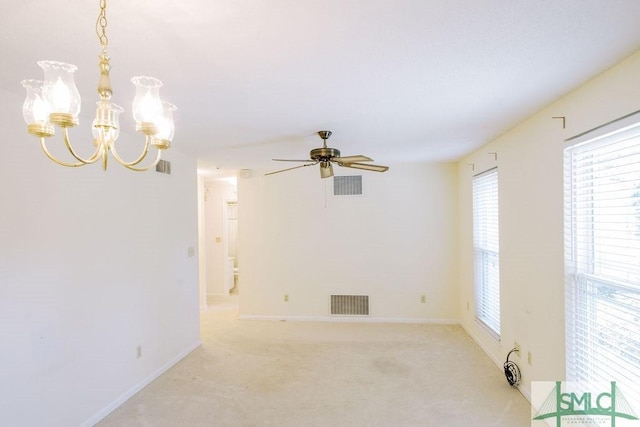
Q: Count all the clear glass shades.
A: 5